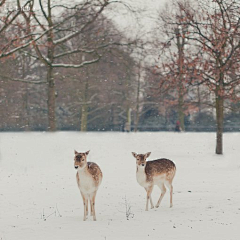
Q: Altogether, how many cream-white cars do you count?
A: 0